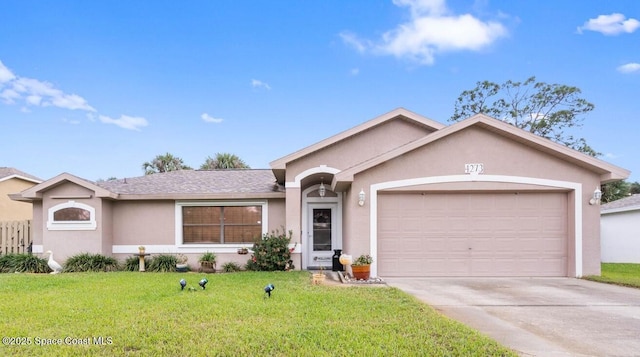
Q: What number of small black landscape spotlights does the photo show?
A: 3